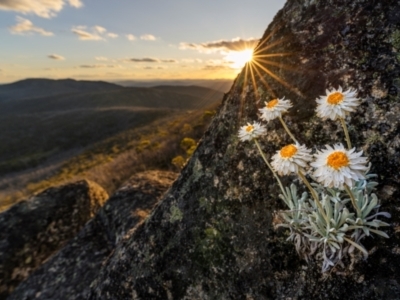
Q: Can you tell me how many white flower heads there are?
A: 5